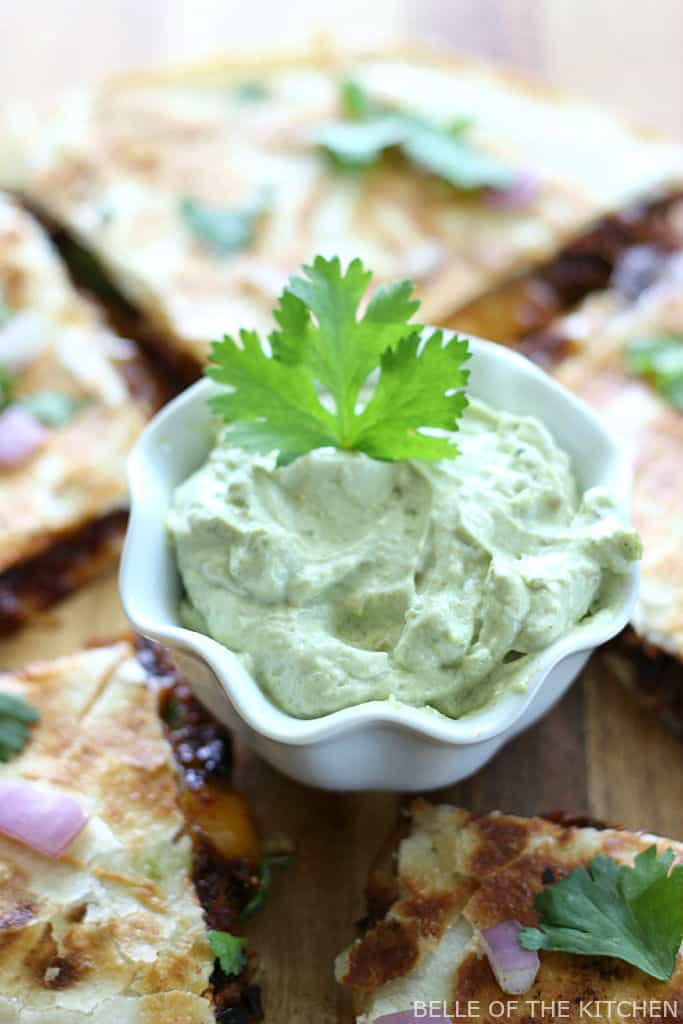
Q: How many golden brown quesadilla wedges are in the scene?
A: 5